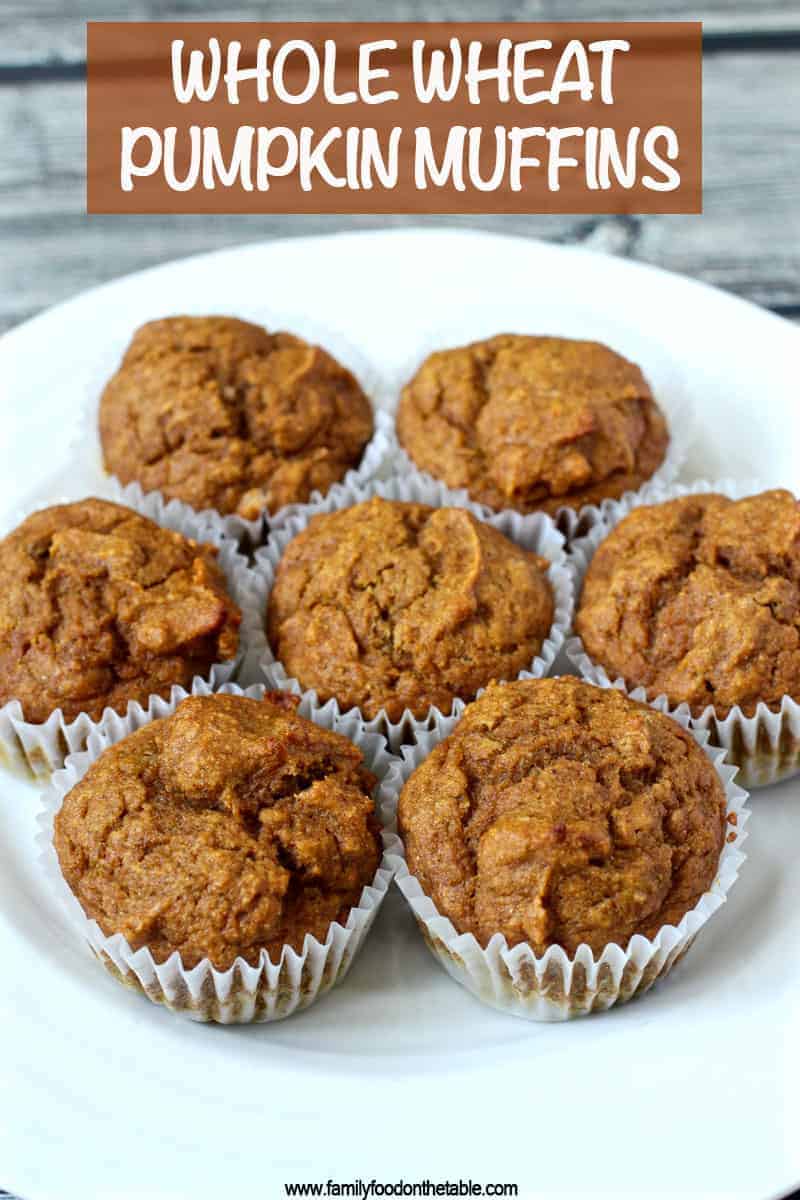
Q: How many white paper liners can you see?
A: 7